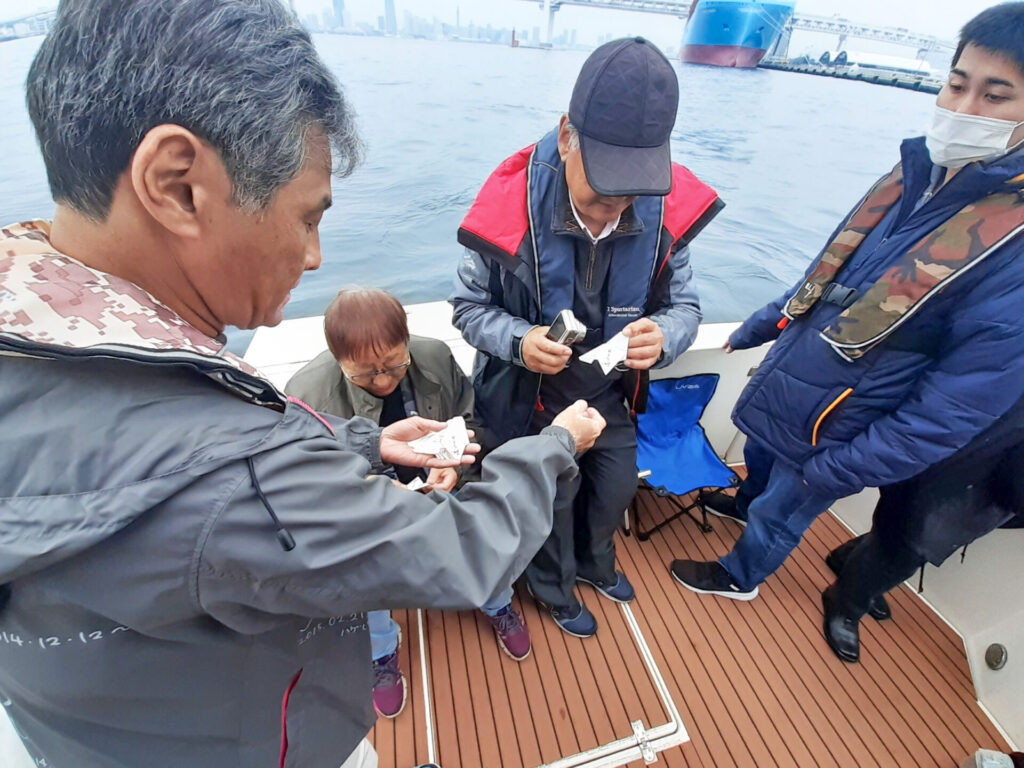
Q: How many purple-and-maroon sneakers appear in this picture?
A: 2